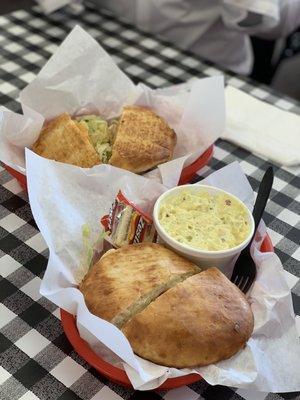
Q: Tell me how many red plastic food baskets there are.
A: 2